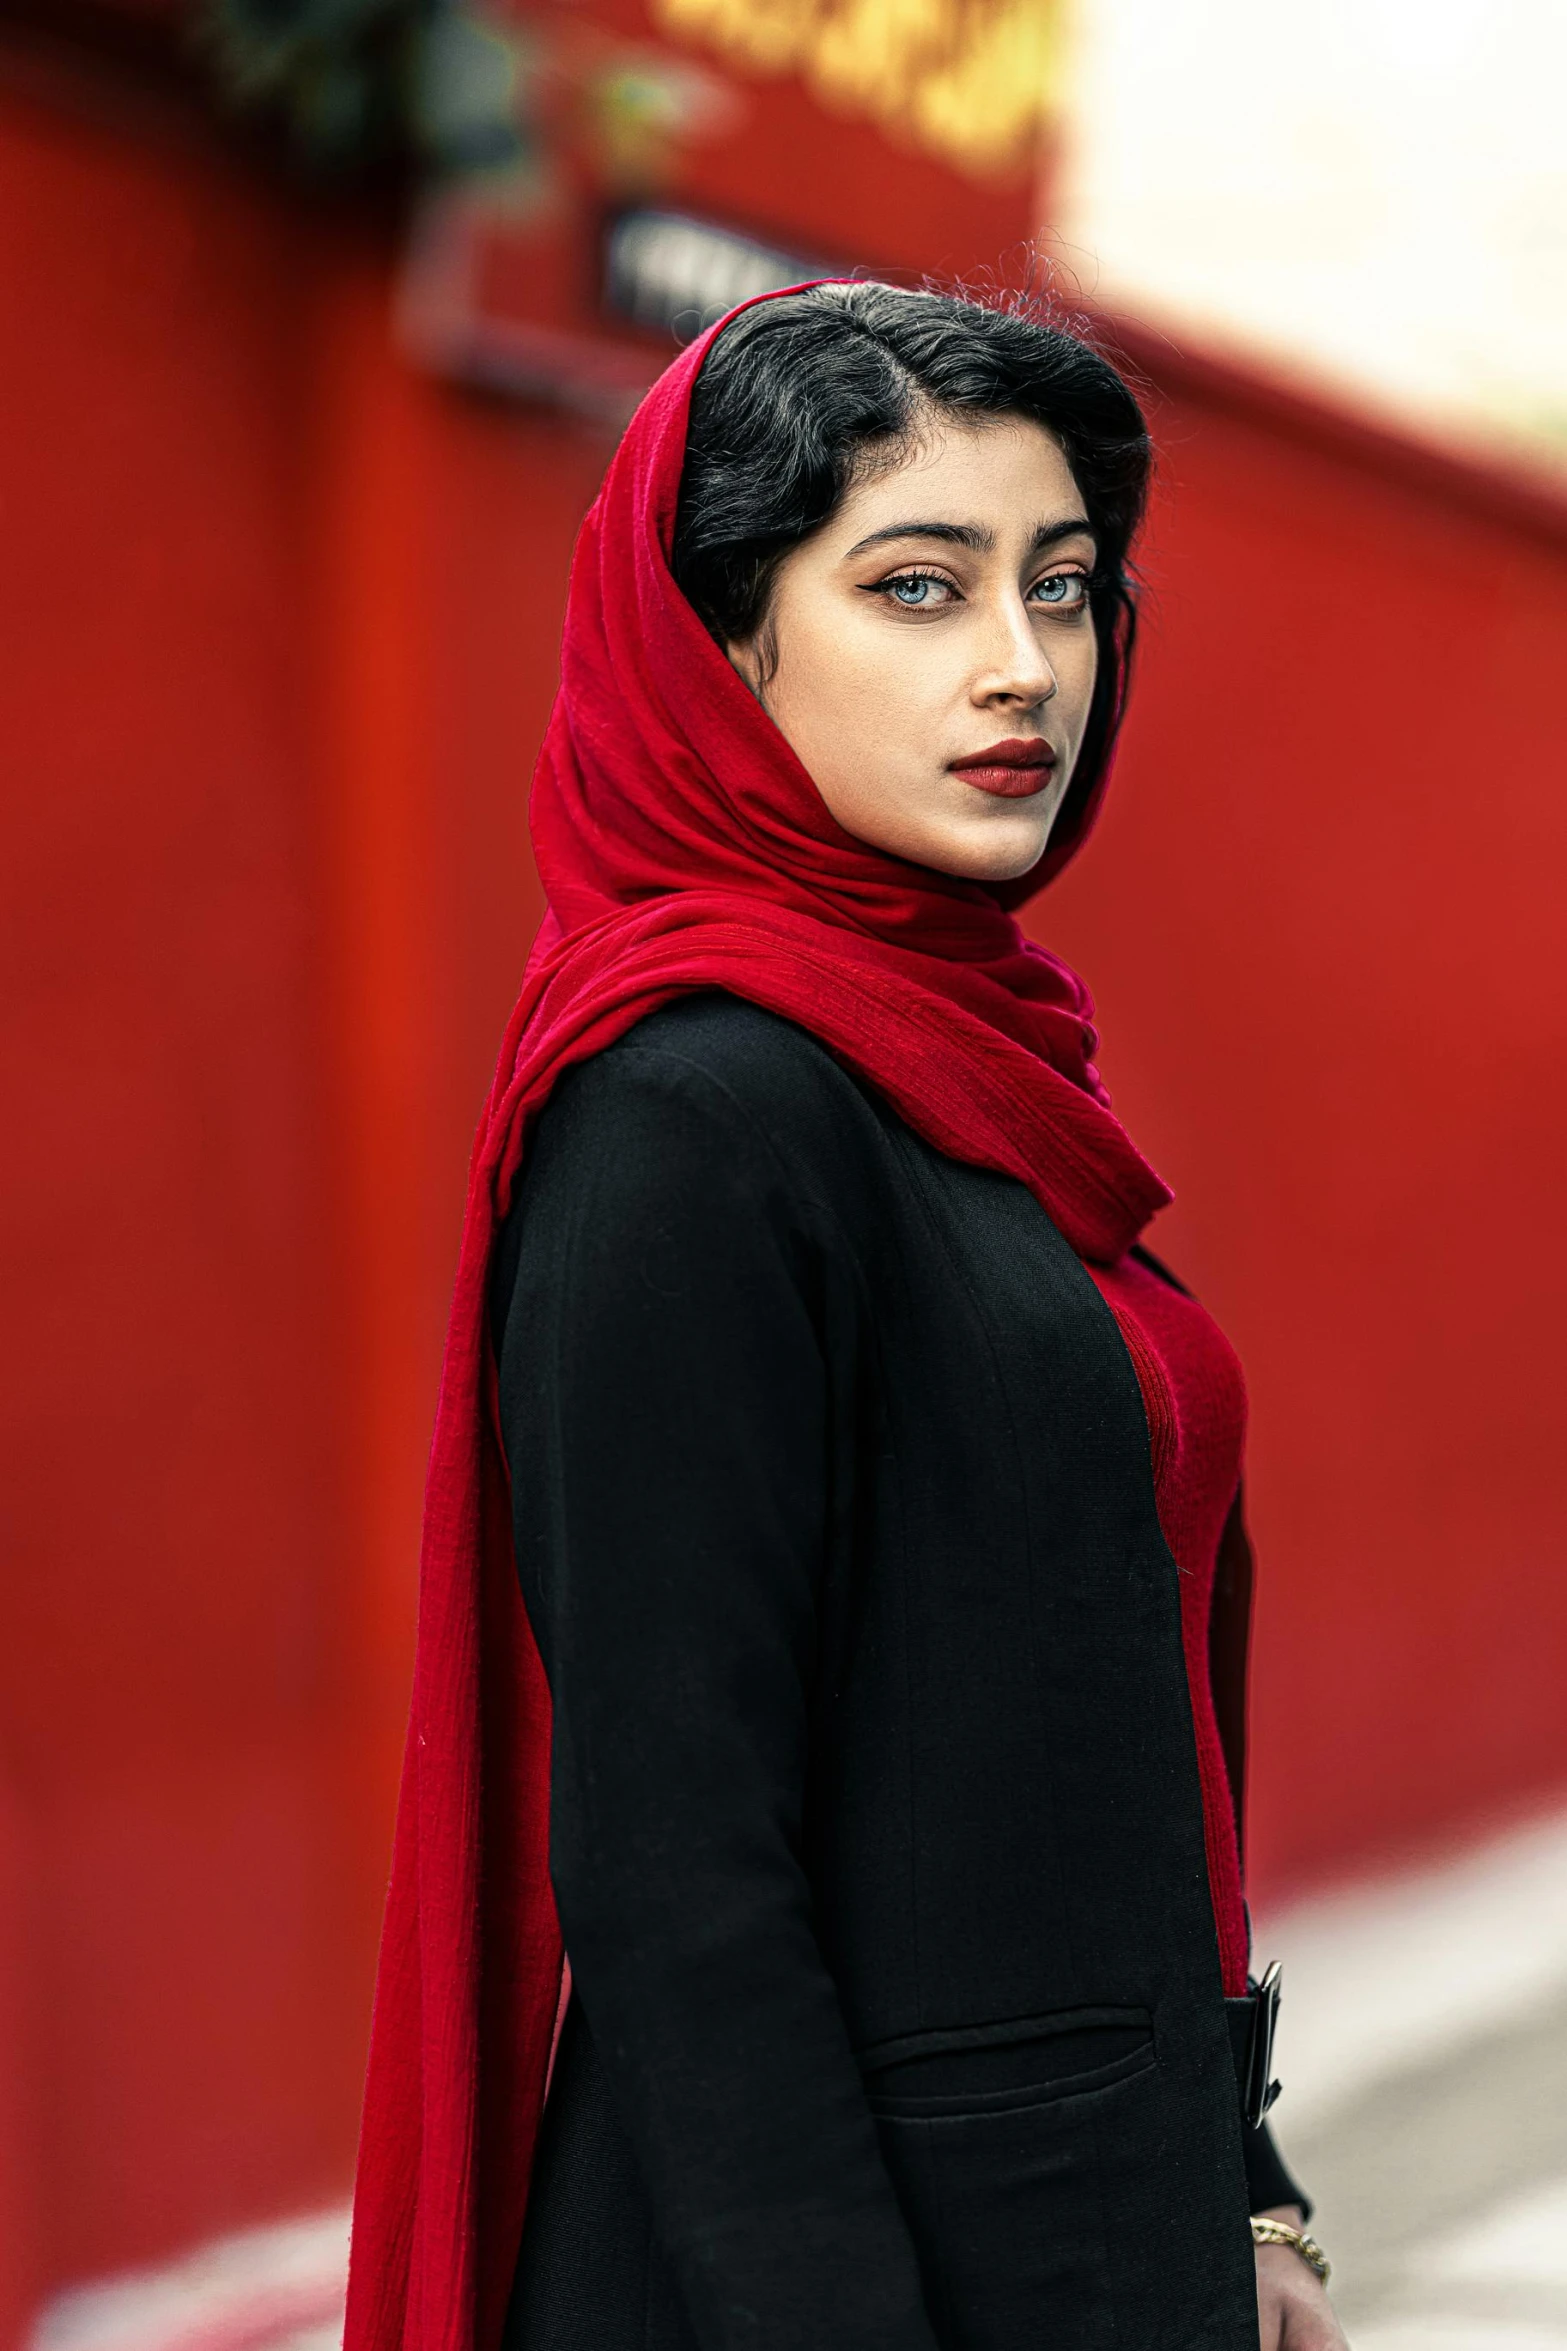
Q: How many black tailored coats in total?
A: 1